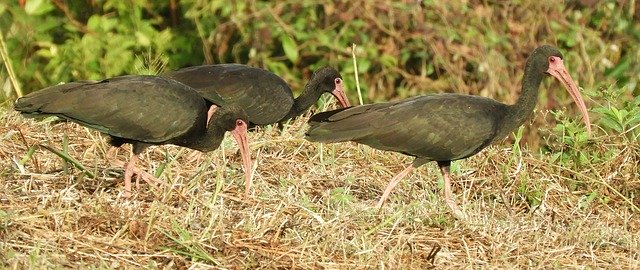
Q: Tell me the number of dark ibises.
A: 3